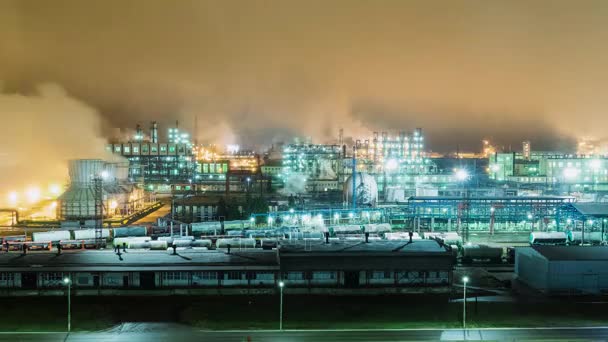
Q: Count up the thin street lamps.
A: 3